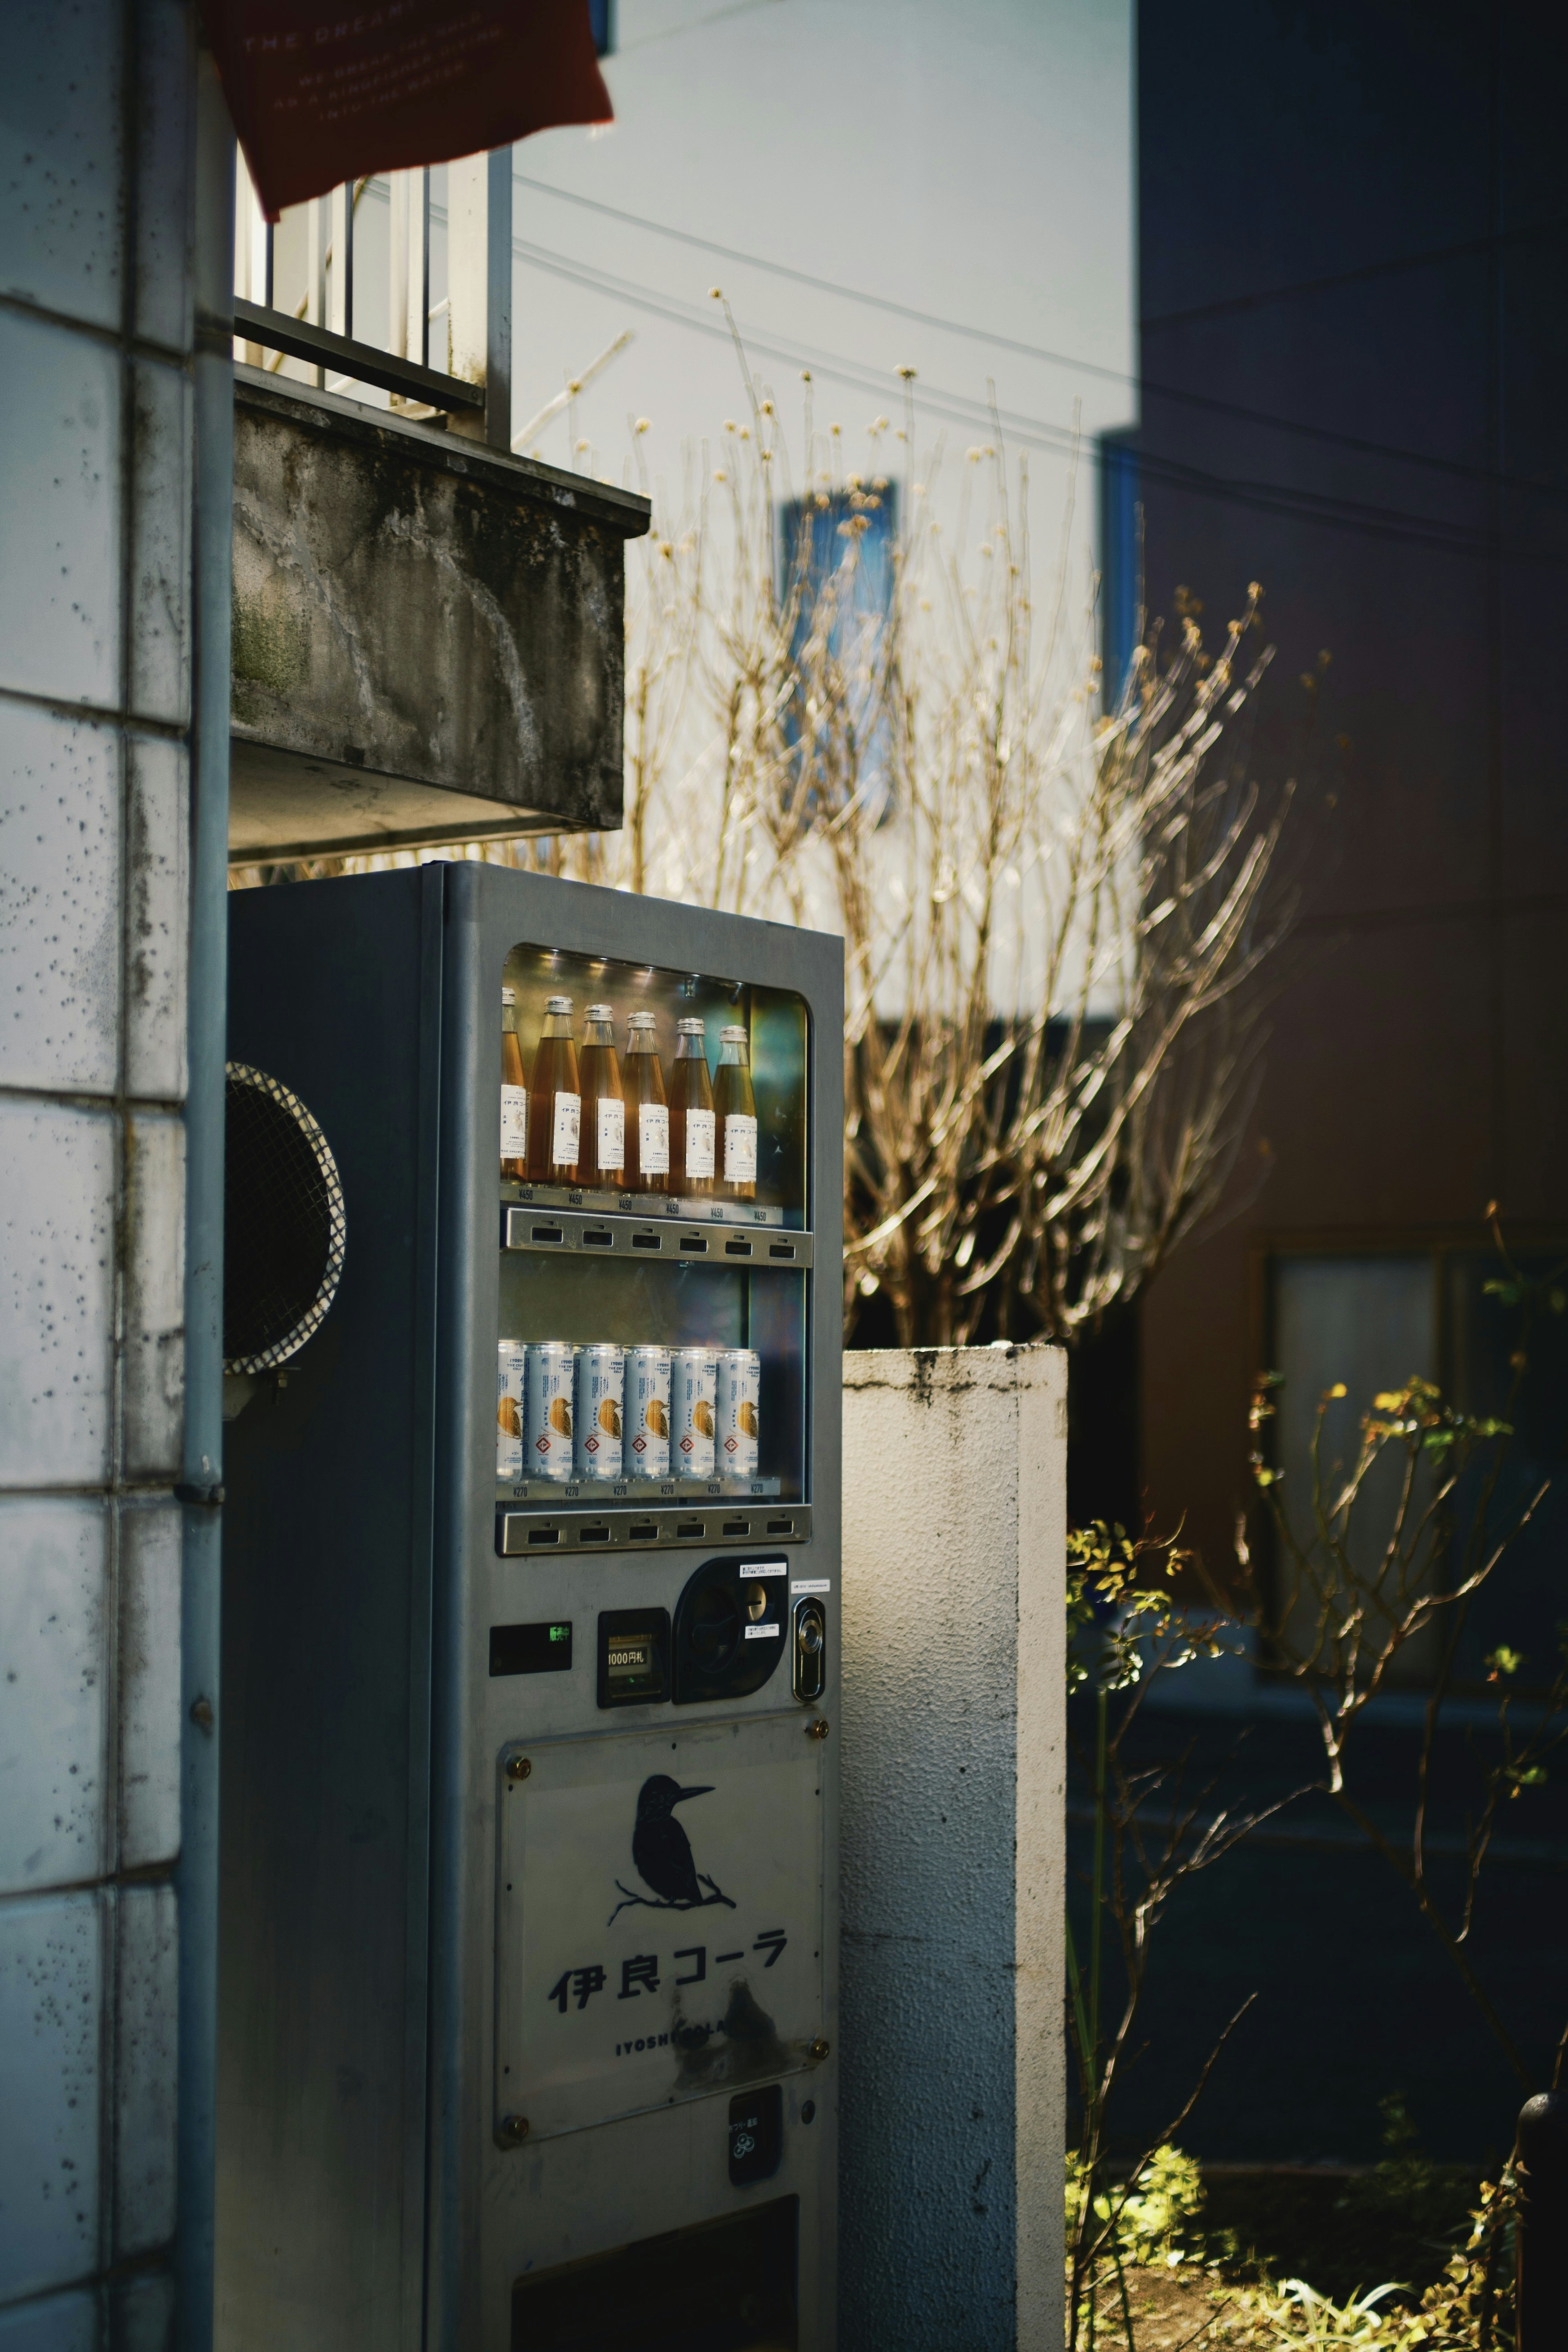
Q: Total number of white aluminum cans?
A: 6